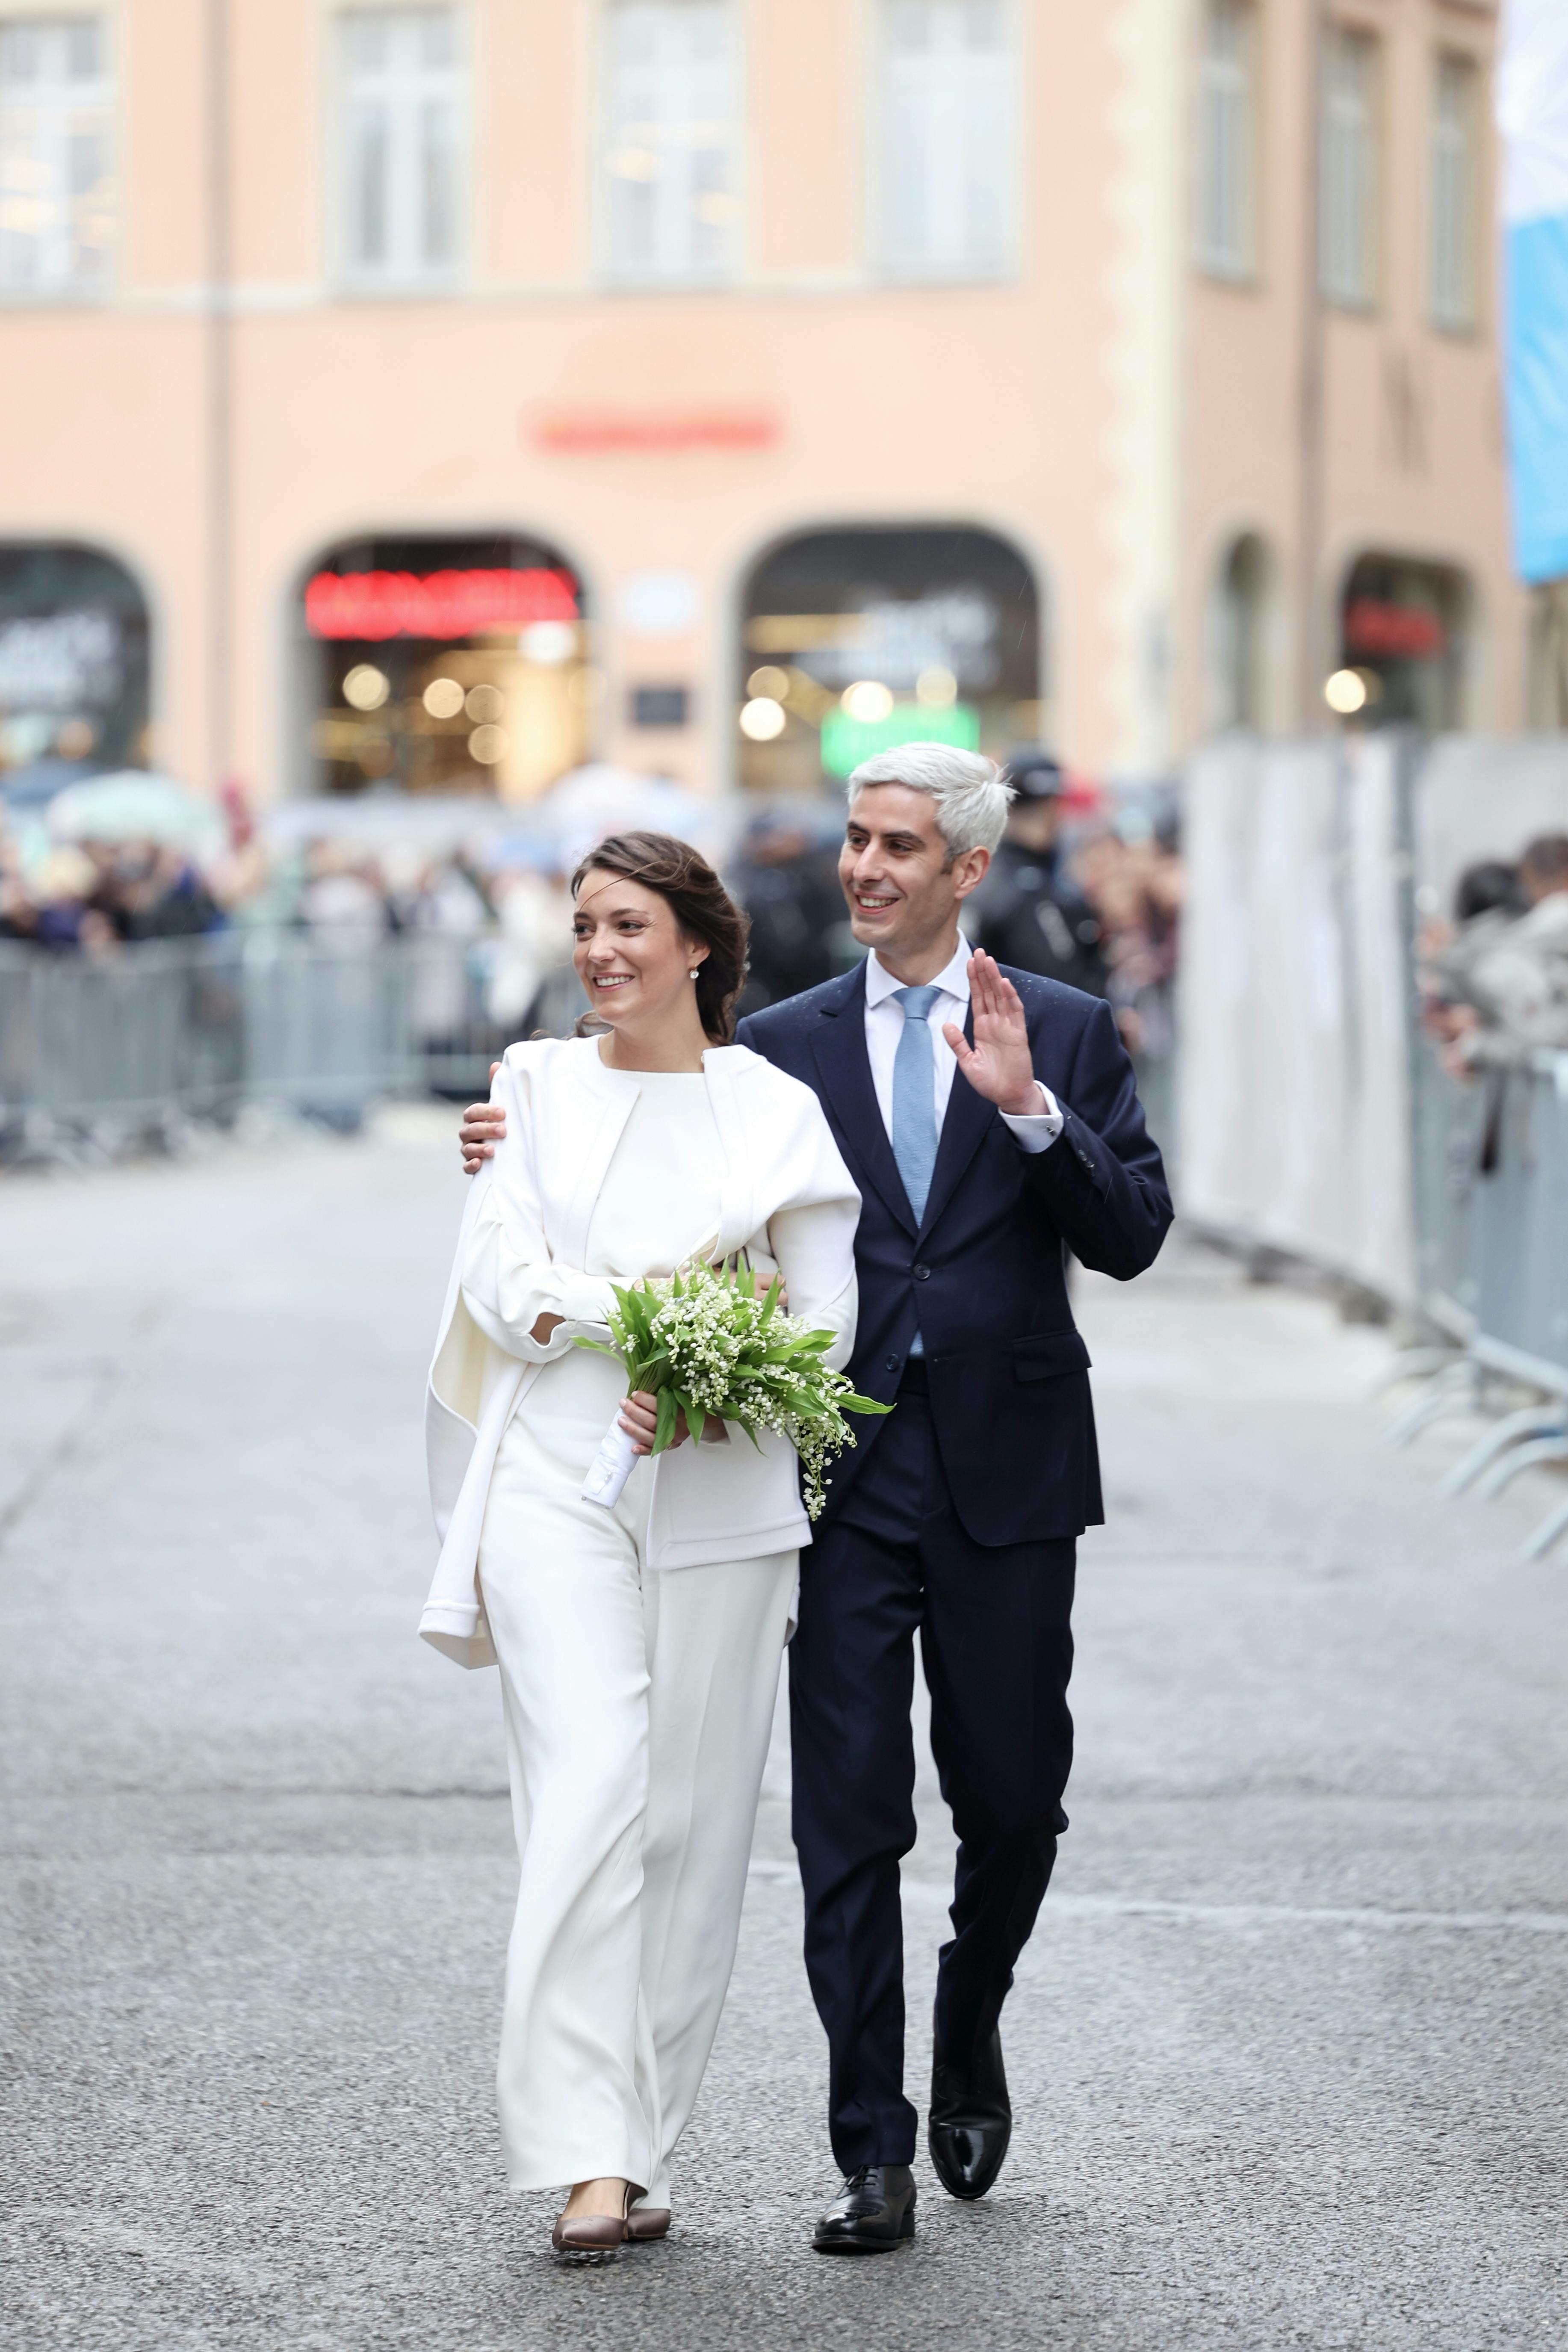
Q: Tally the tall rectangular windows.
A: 7